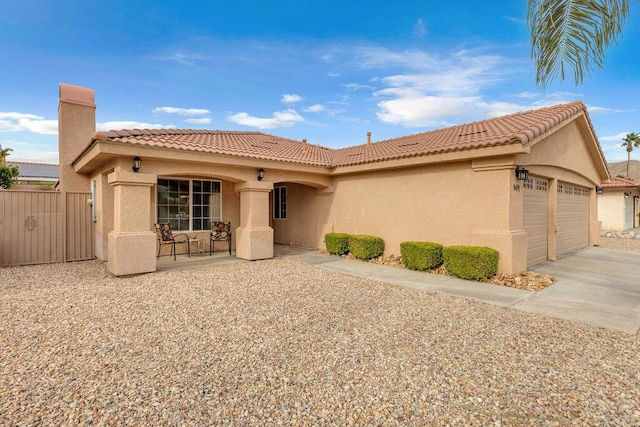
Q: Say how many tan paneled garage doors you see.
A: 2